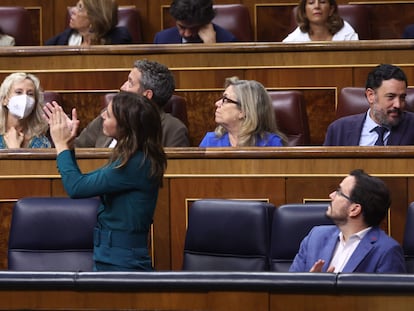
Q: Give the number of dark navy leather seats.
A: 4